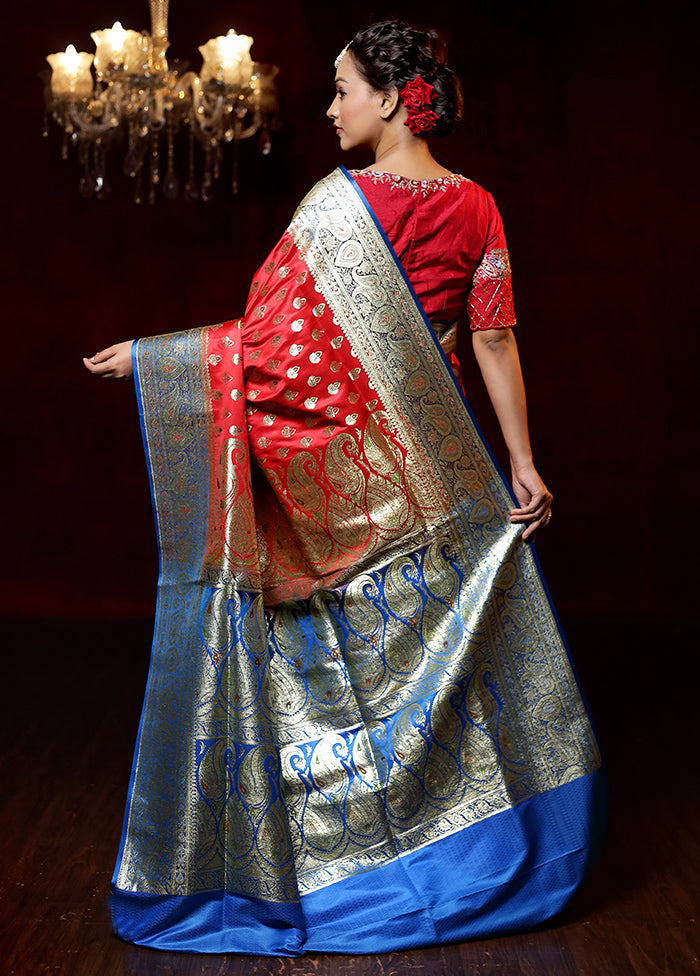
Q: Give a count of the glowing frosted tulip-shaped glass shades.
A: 3